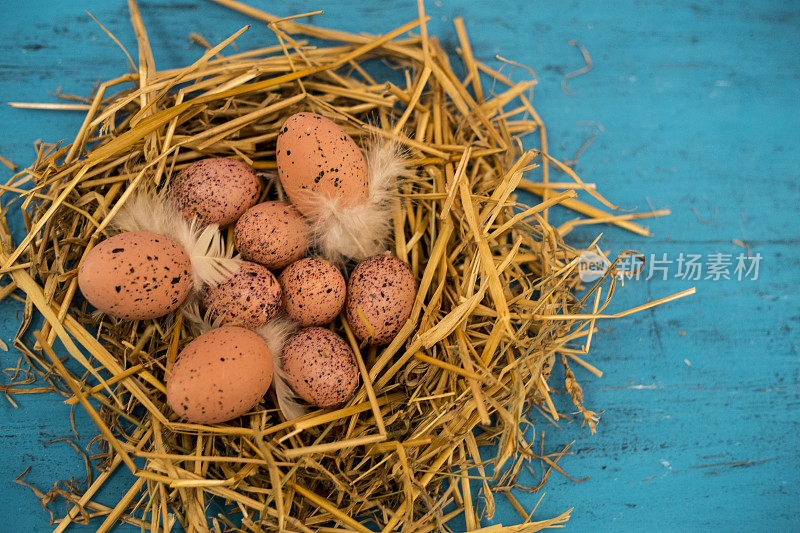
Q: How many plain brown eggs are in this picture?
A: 0